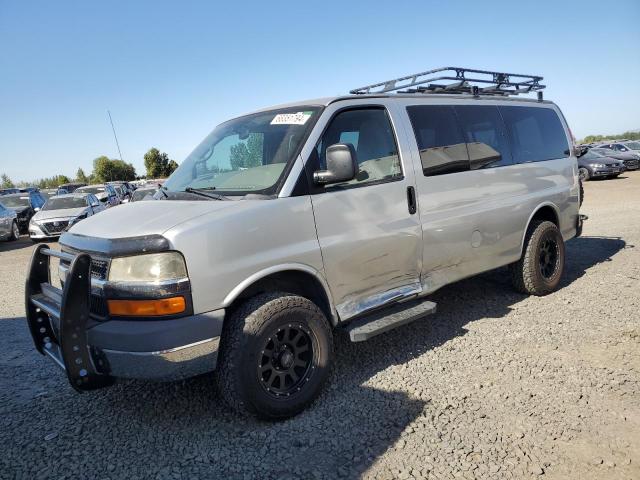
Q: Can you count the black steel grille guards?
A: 1